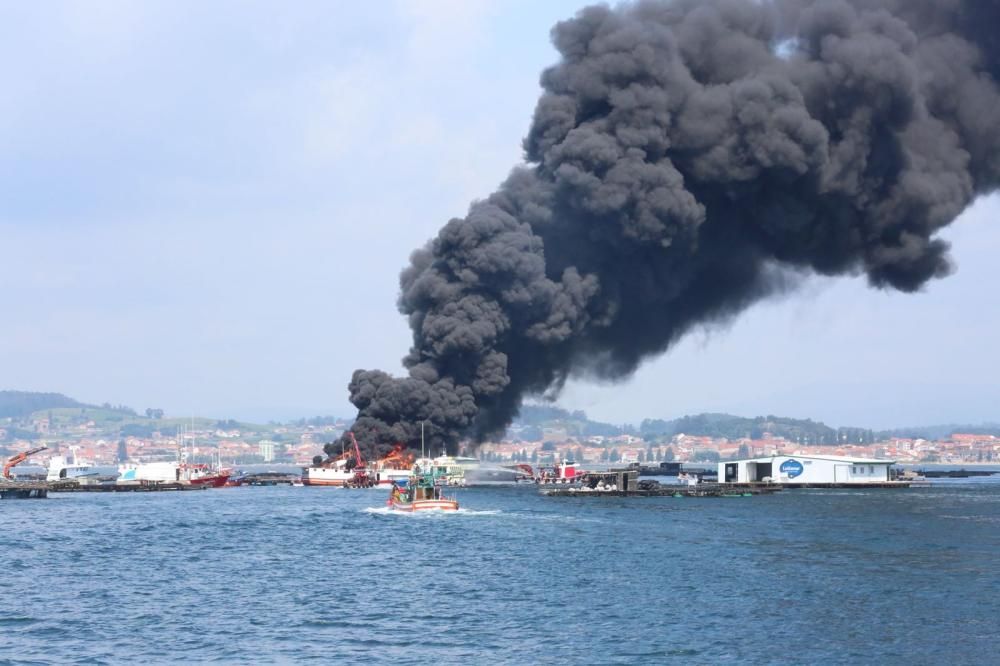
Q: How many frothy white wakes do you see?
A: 1